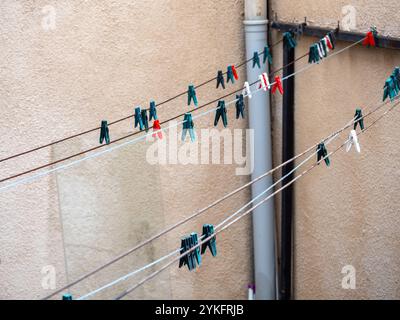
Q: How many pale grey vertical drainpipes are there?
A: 1